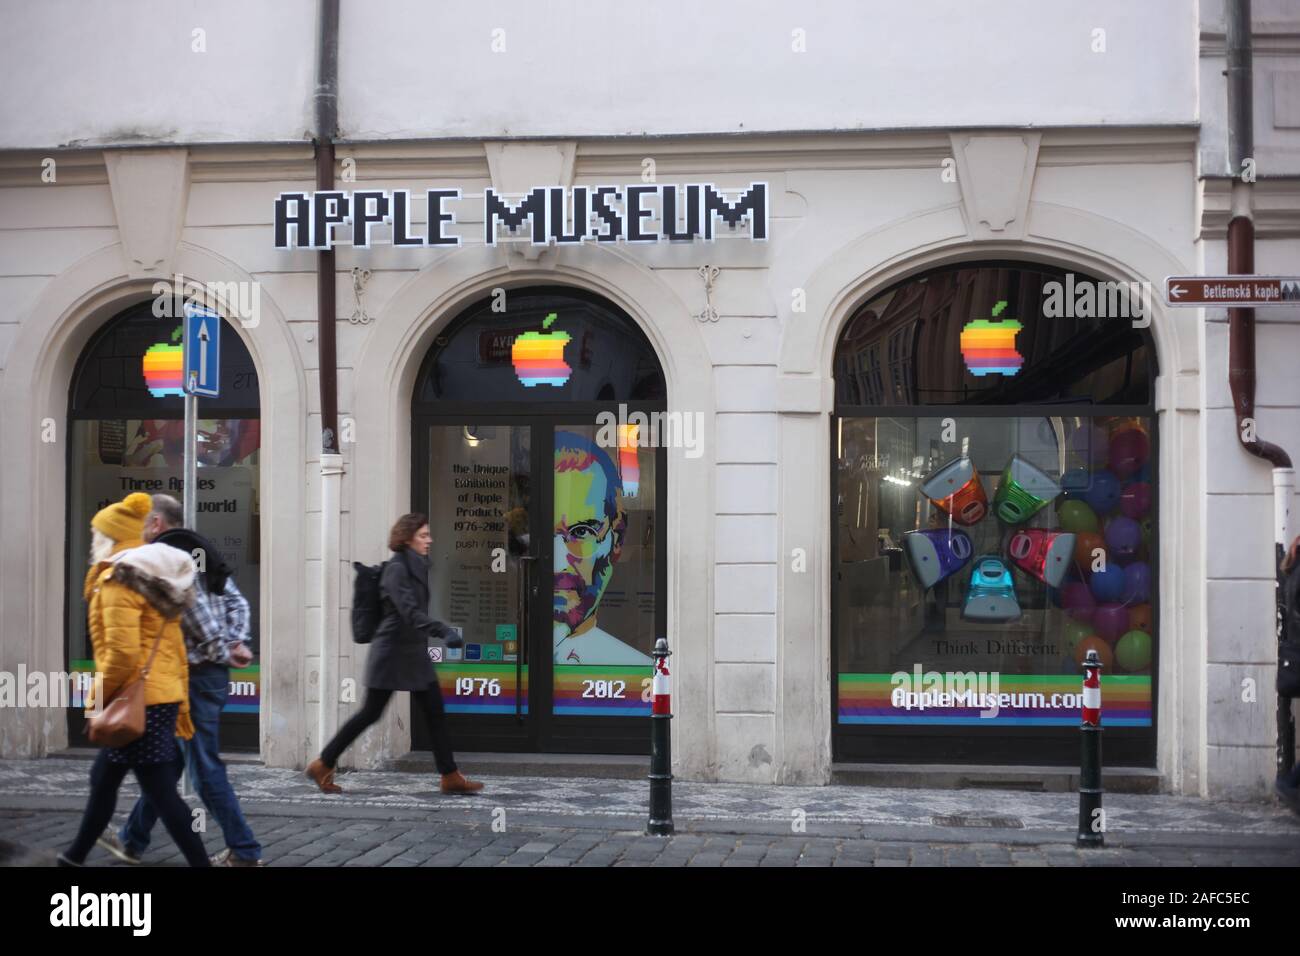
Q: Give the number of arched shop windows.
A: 3